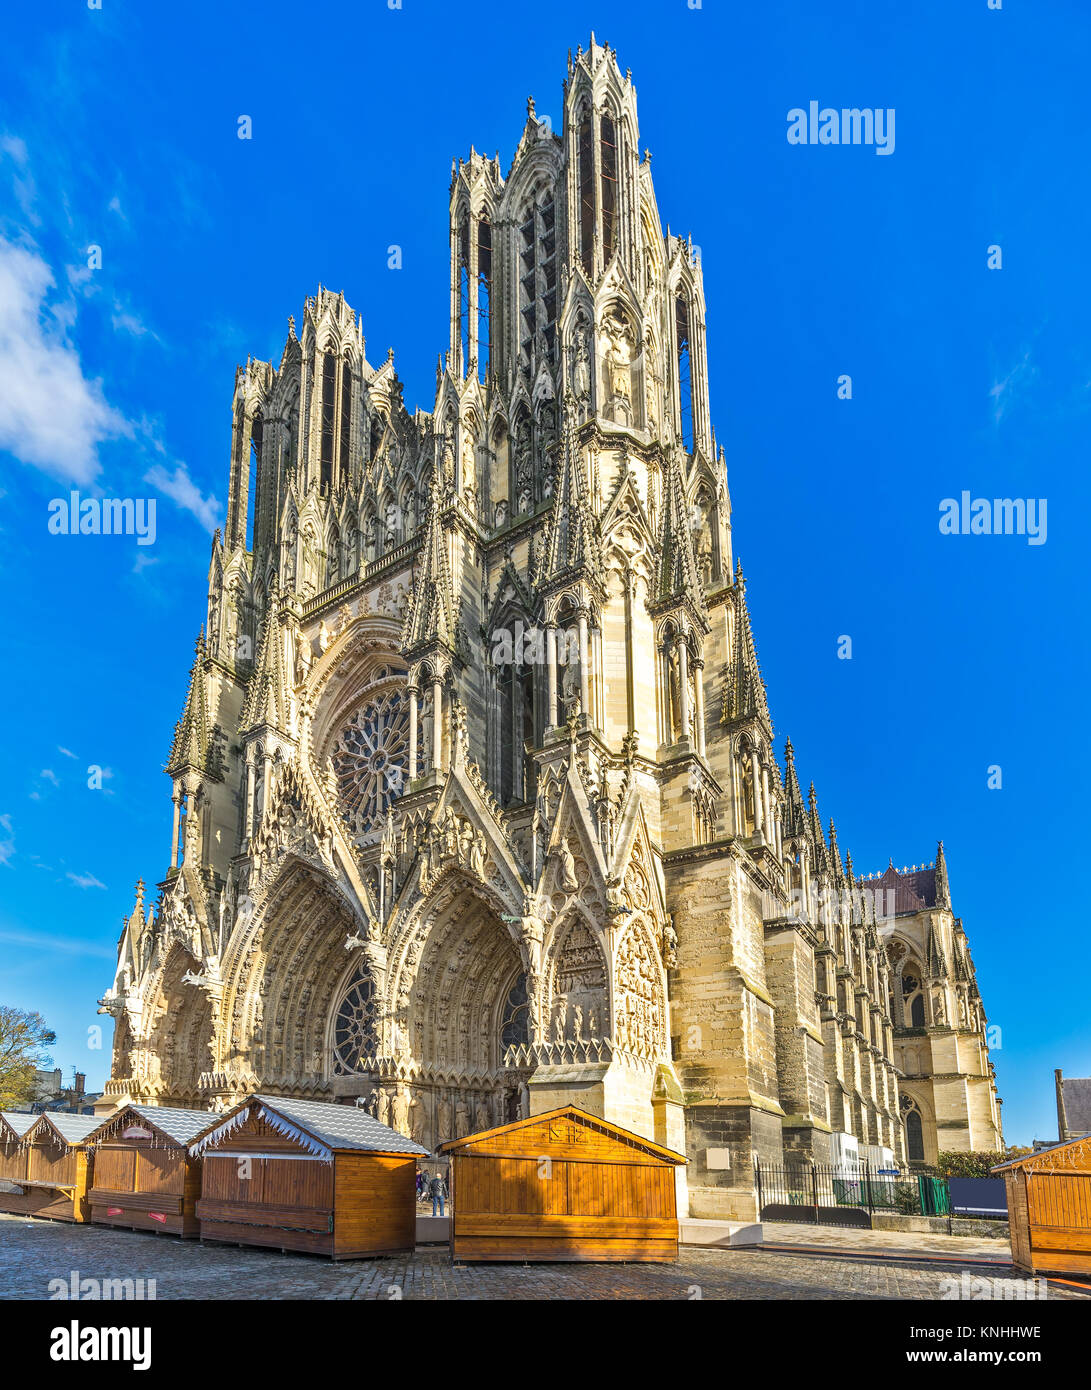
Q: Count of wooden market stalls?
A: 6